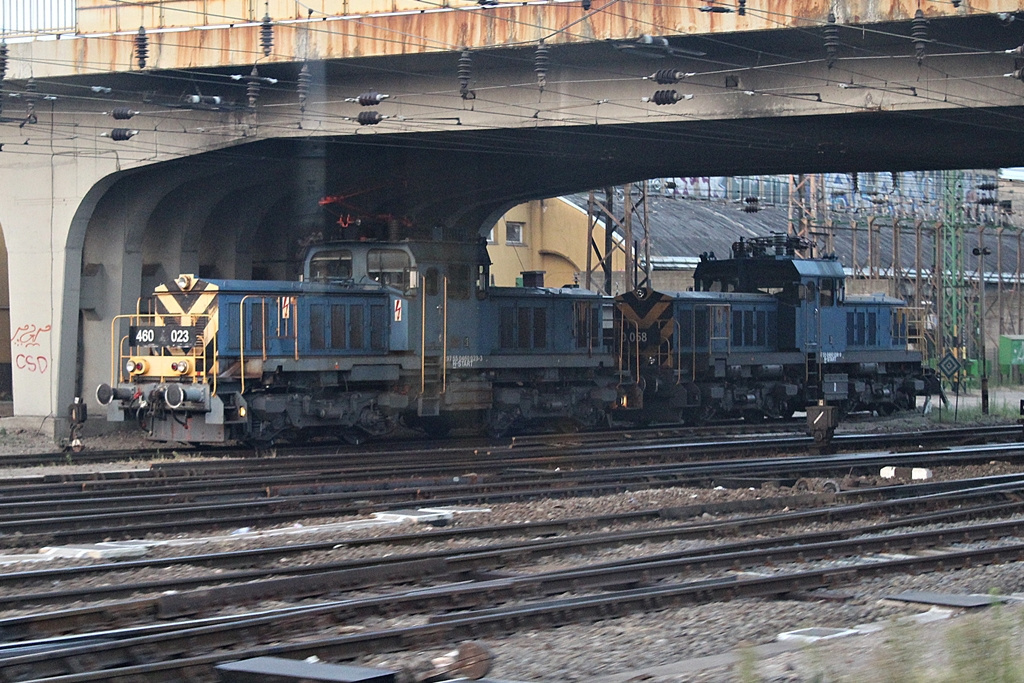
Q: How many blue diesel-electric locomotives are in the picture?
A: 2